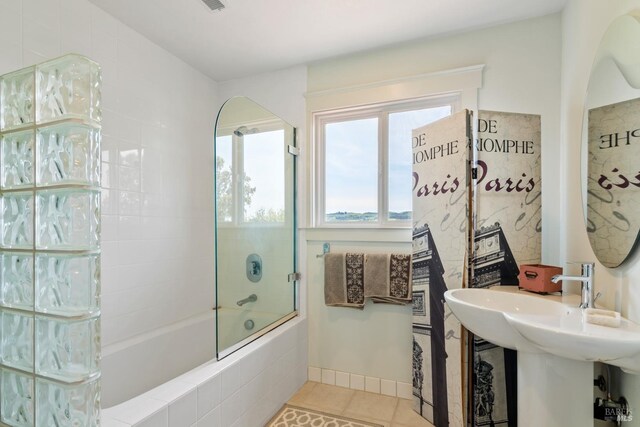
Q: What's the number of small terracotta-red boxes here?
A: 1